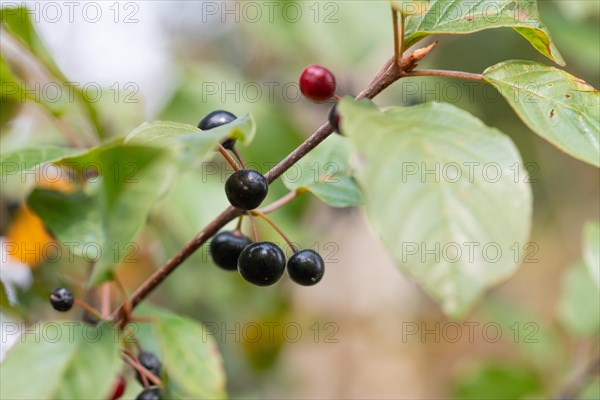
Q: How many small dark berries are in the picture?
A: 9